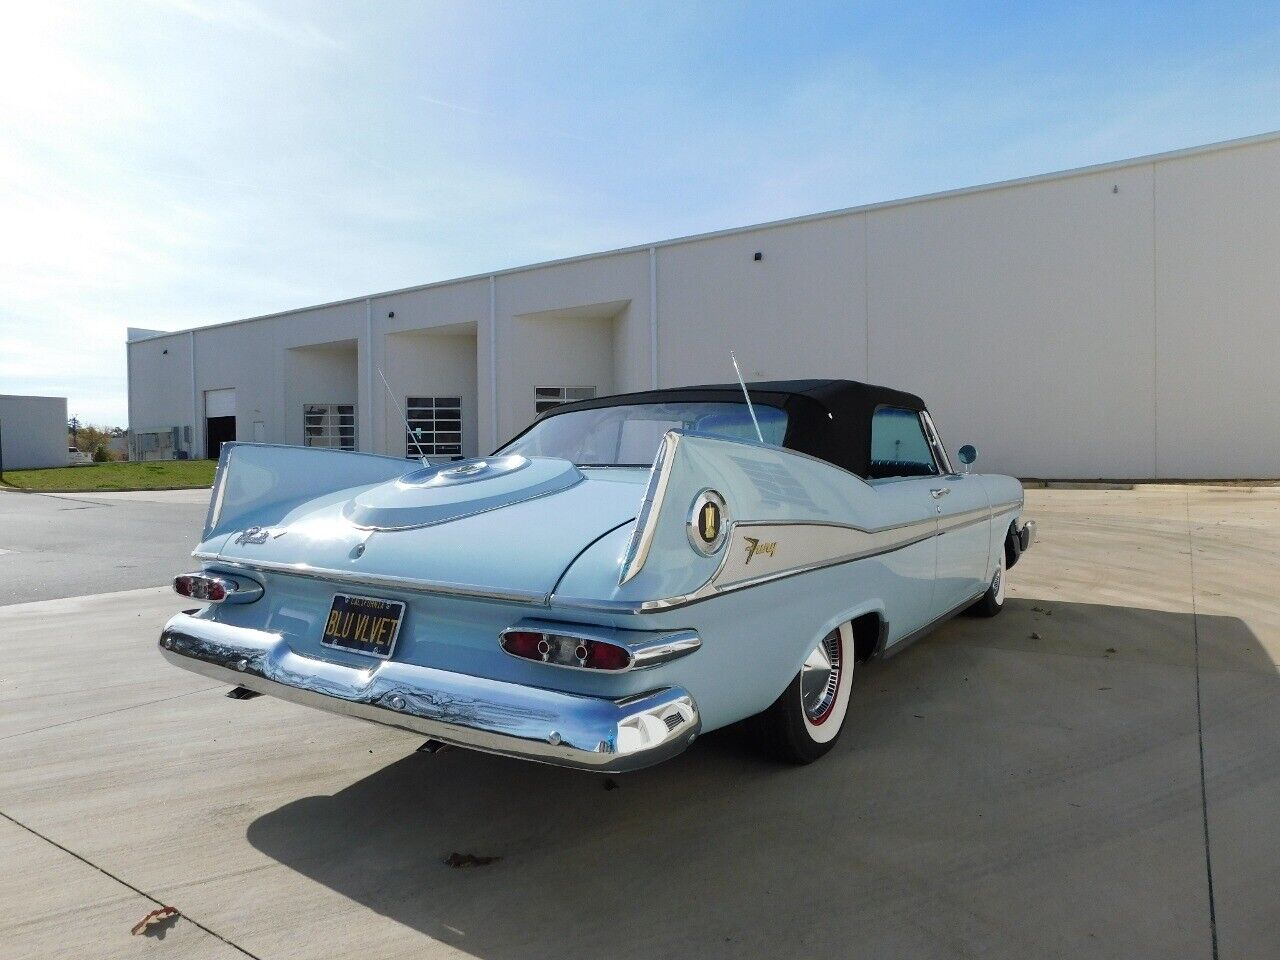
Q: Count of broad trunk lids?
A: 1